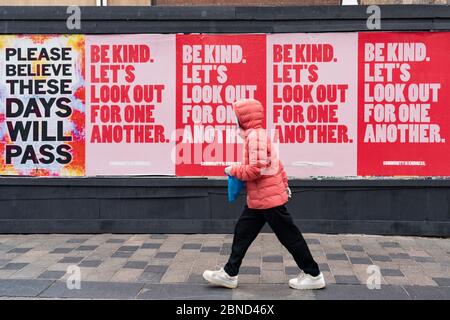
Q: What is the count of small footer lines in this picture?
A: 4